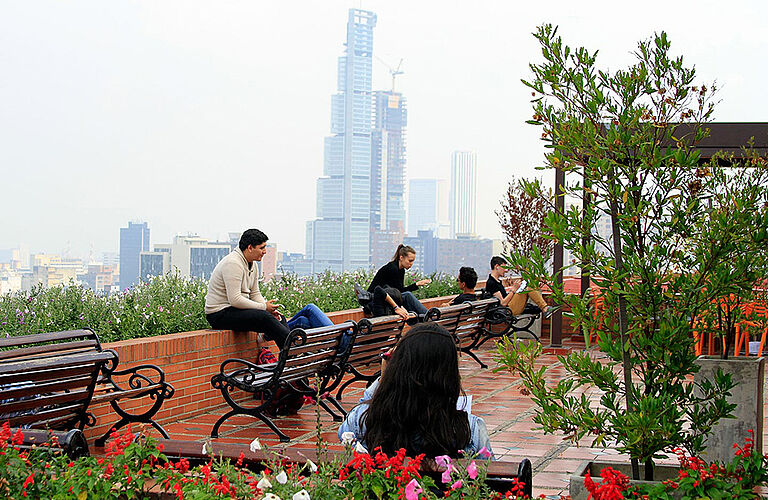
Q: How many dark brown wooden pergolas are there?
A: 1